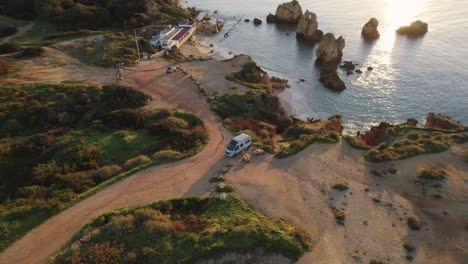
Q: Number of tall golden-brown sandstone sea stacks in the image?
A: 5